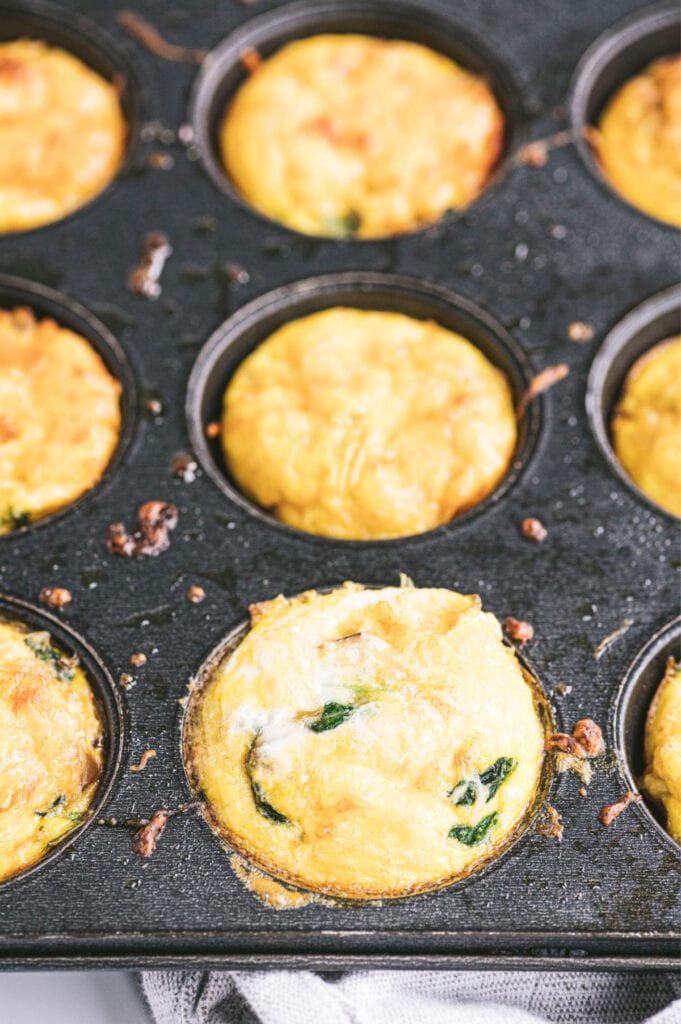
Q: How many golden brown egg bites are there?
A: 9